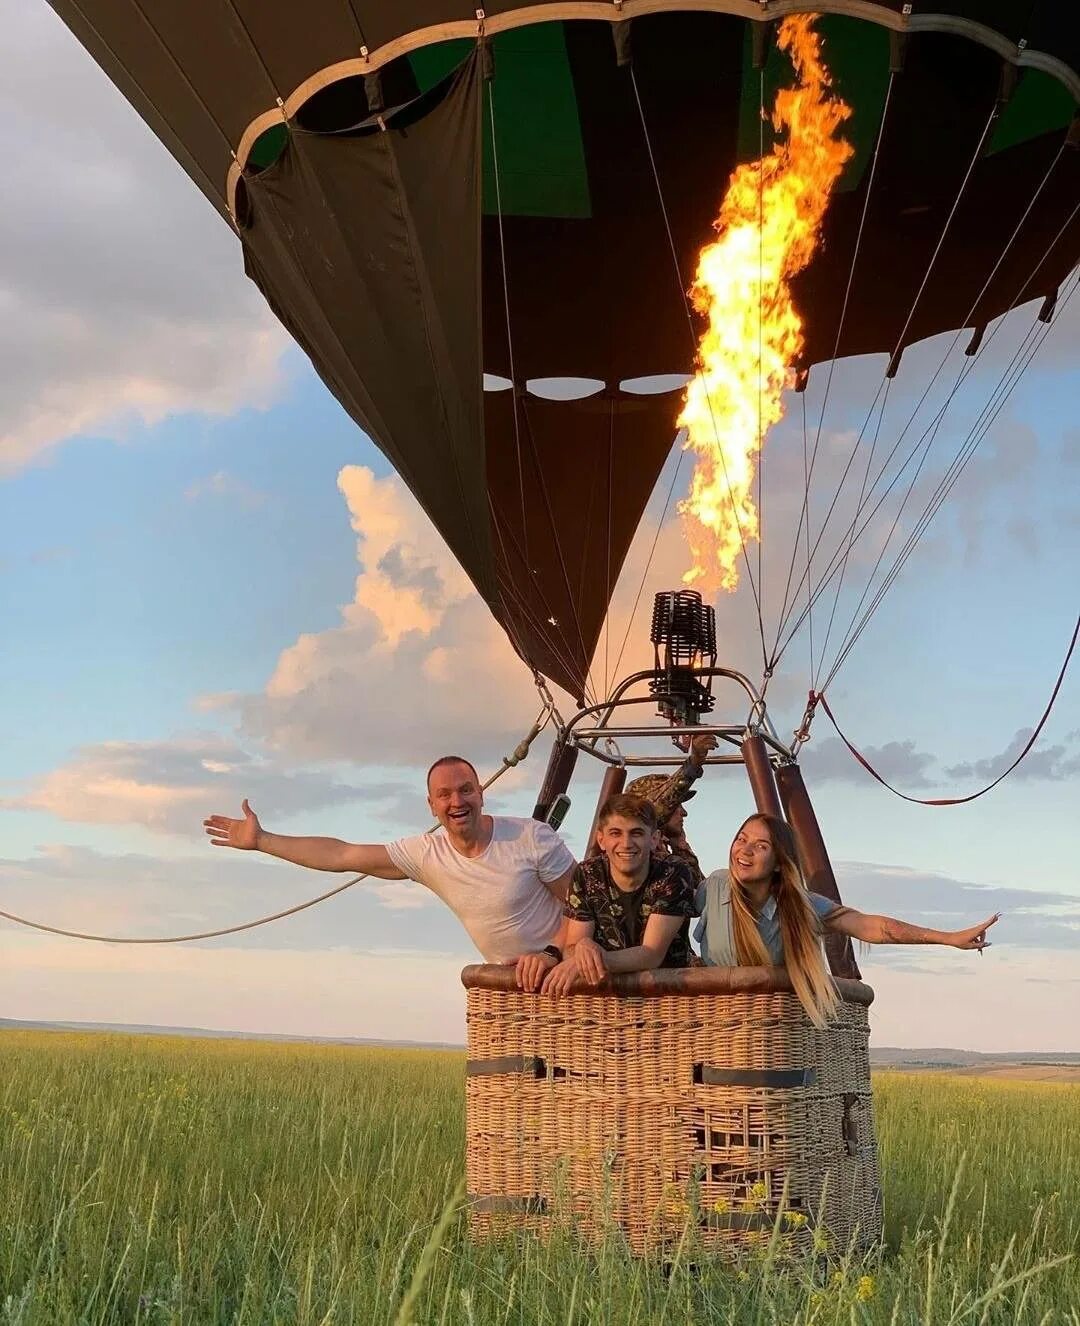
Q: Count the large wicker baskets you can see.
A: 1